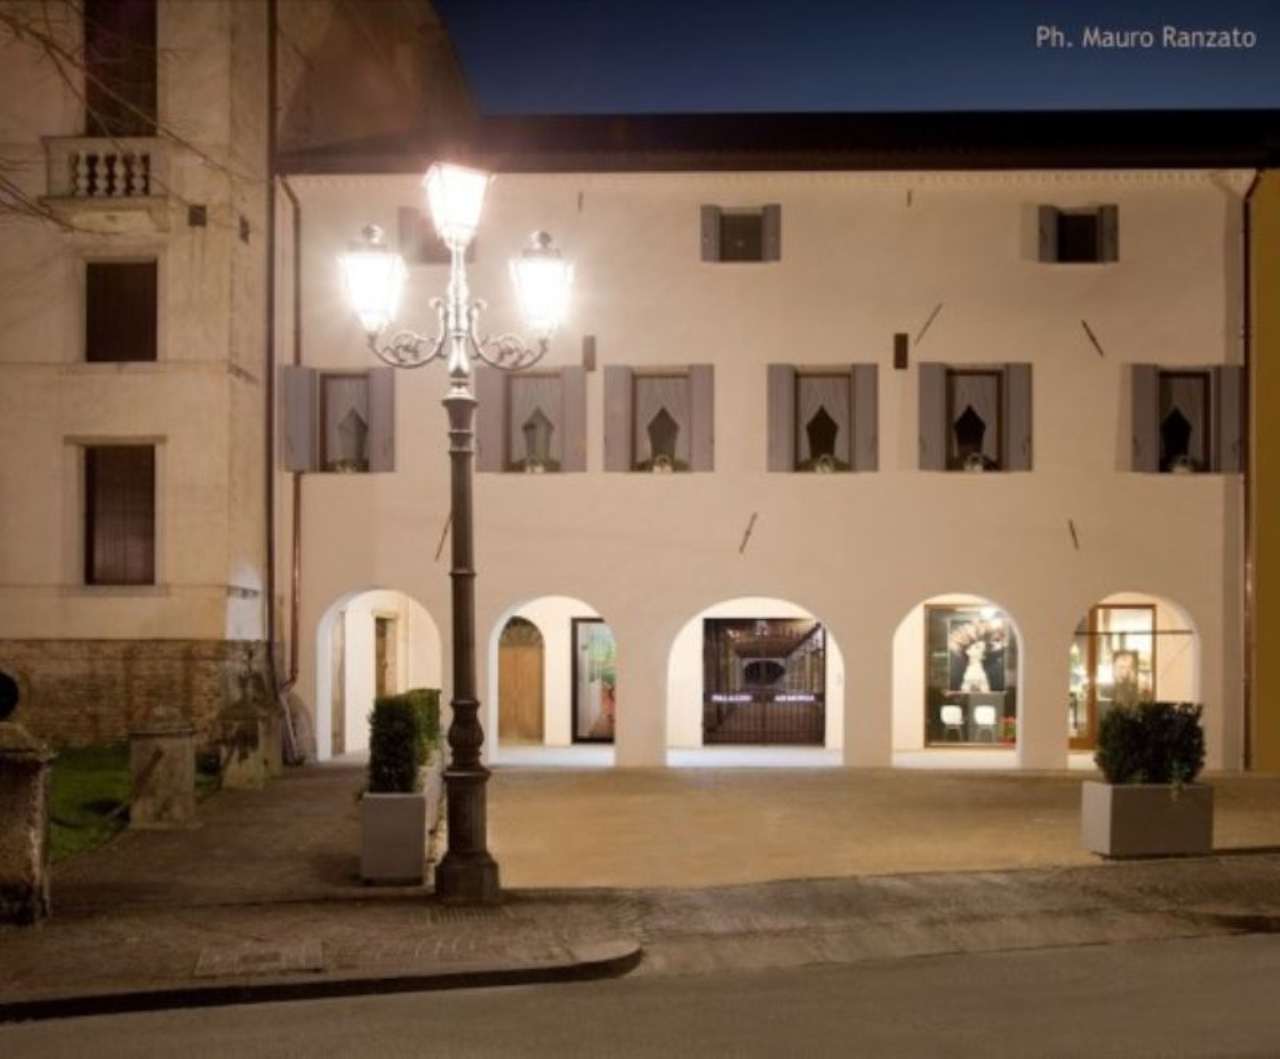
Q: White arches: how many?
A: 5